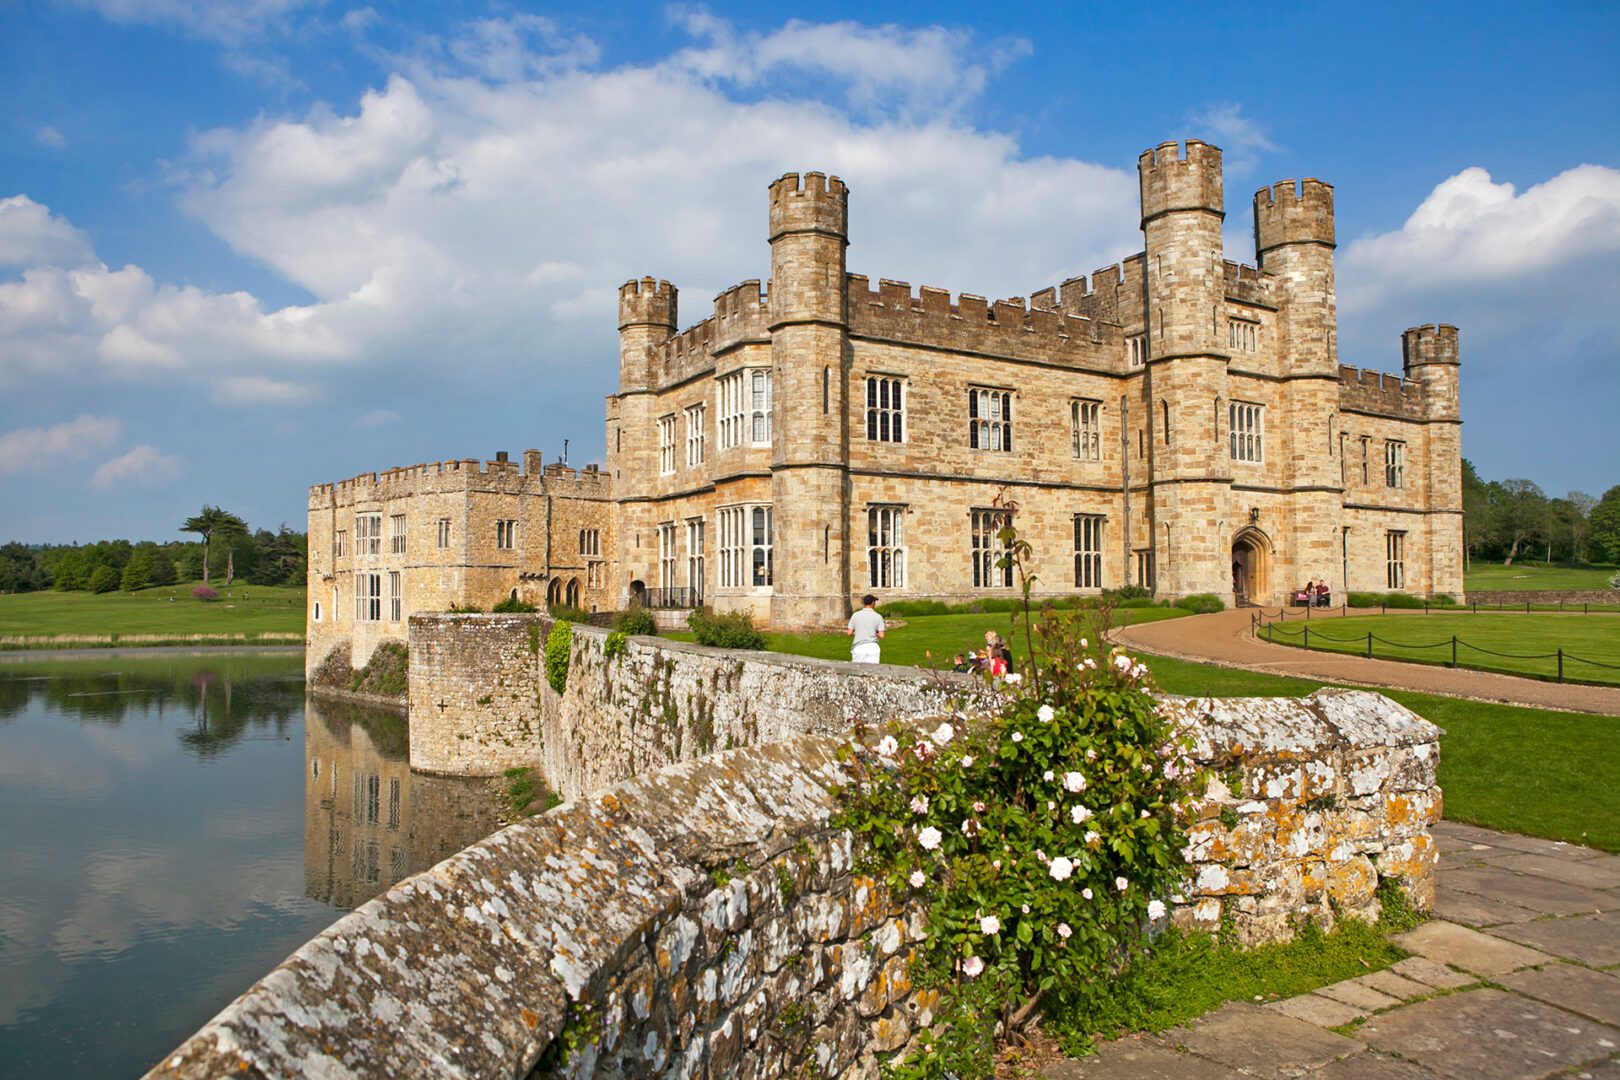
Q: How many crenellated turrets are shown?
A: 5